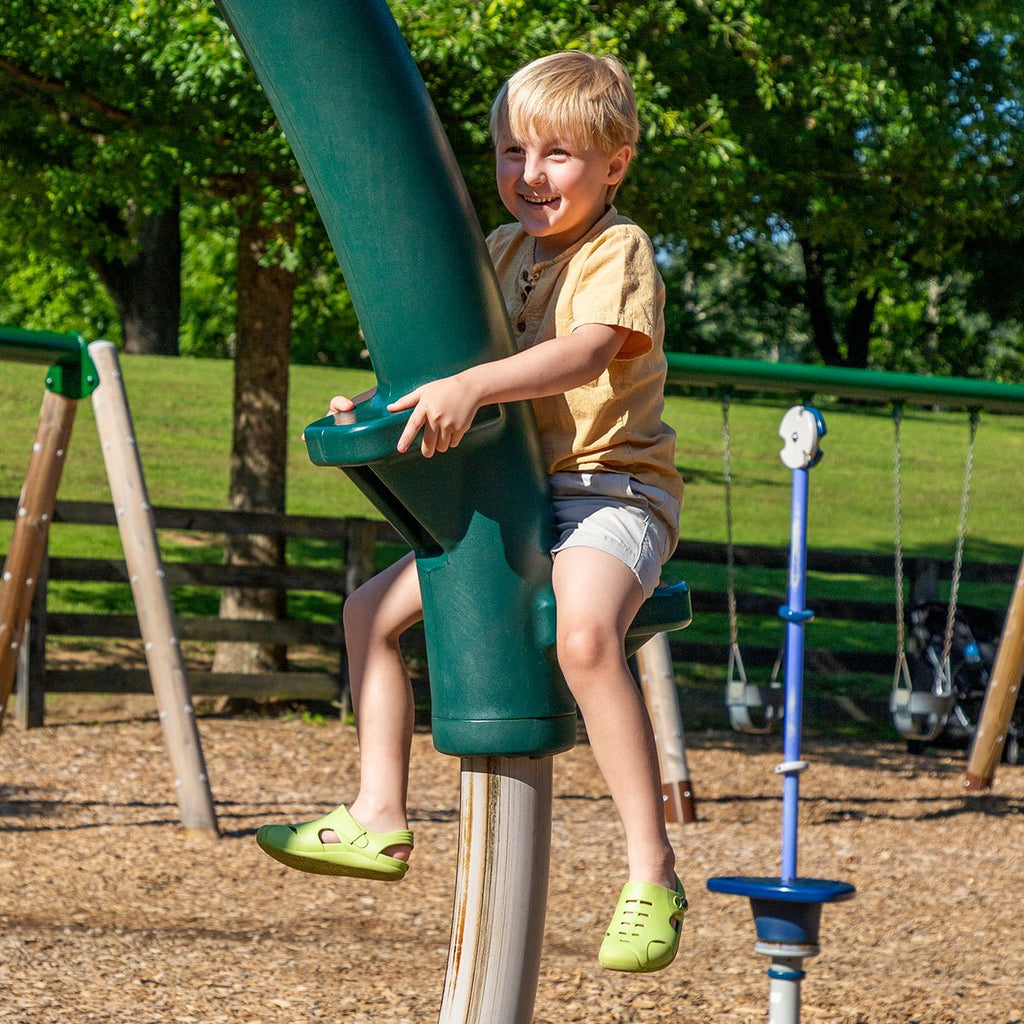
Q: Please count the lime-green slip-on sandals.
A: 2